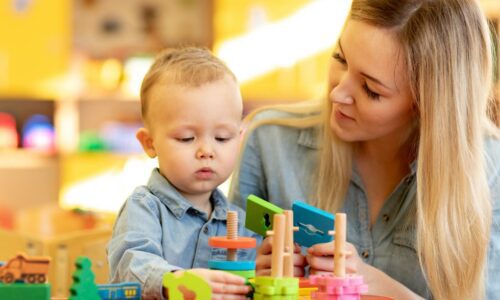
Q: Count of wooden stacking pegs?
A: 4